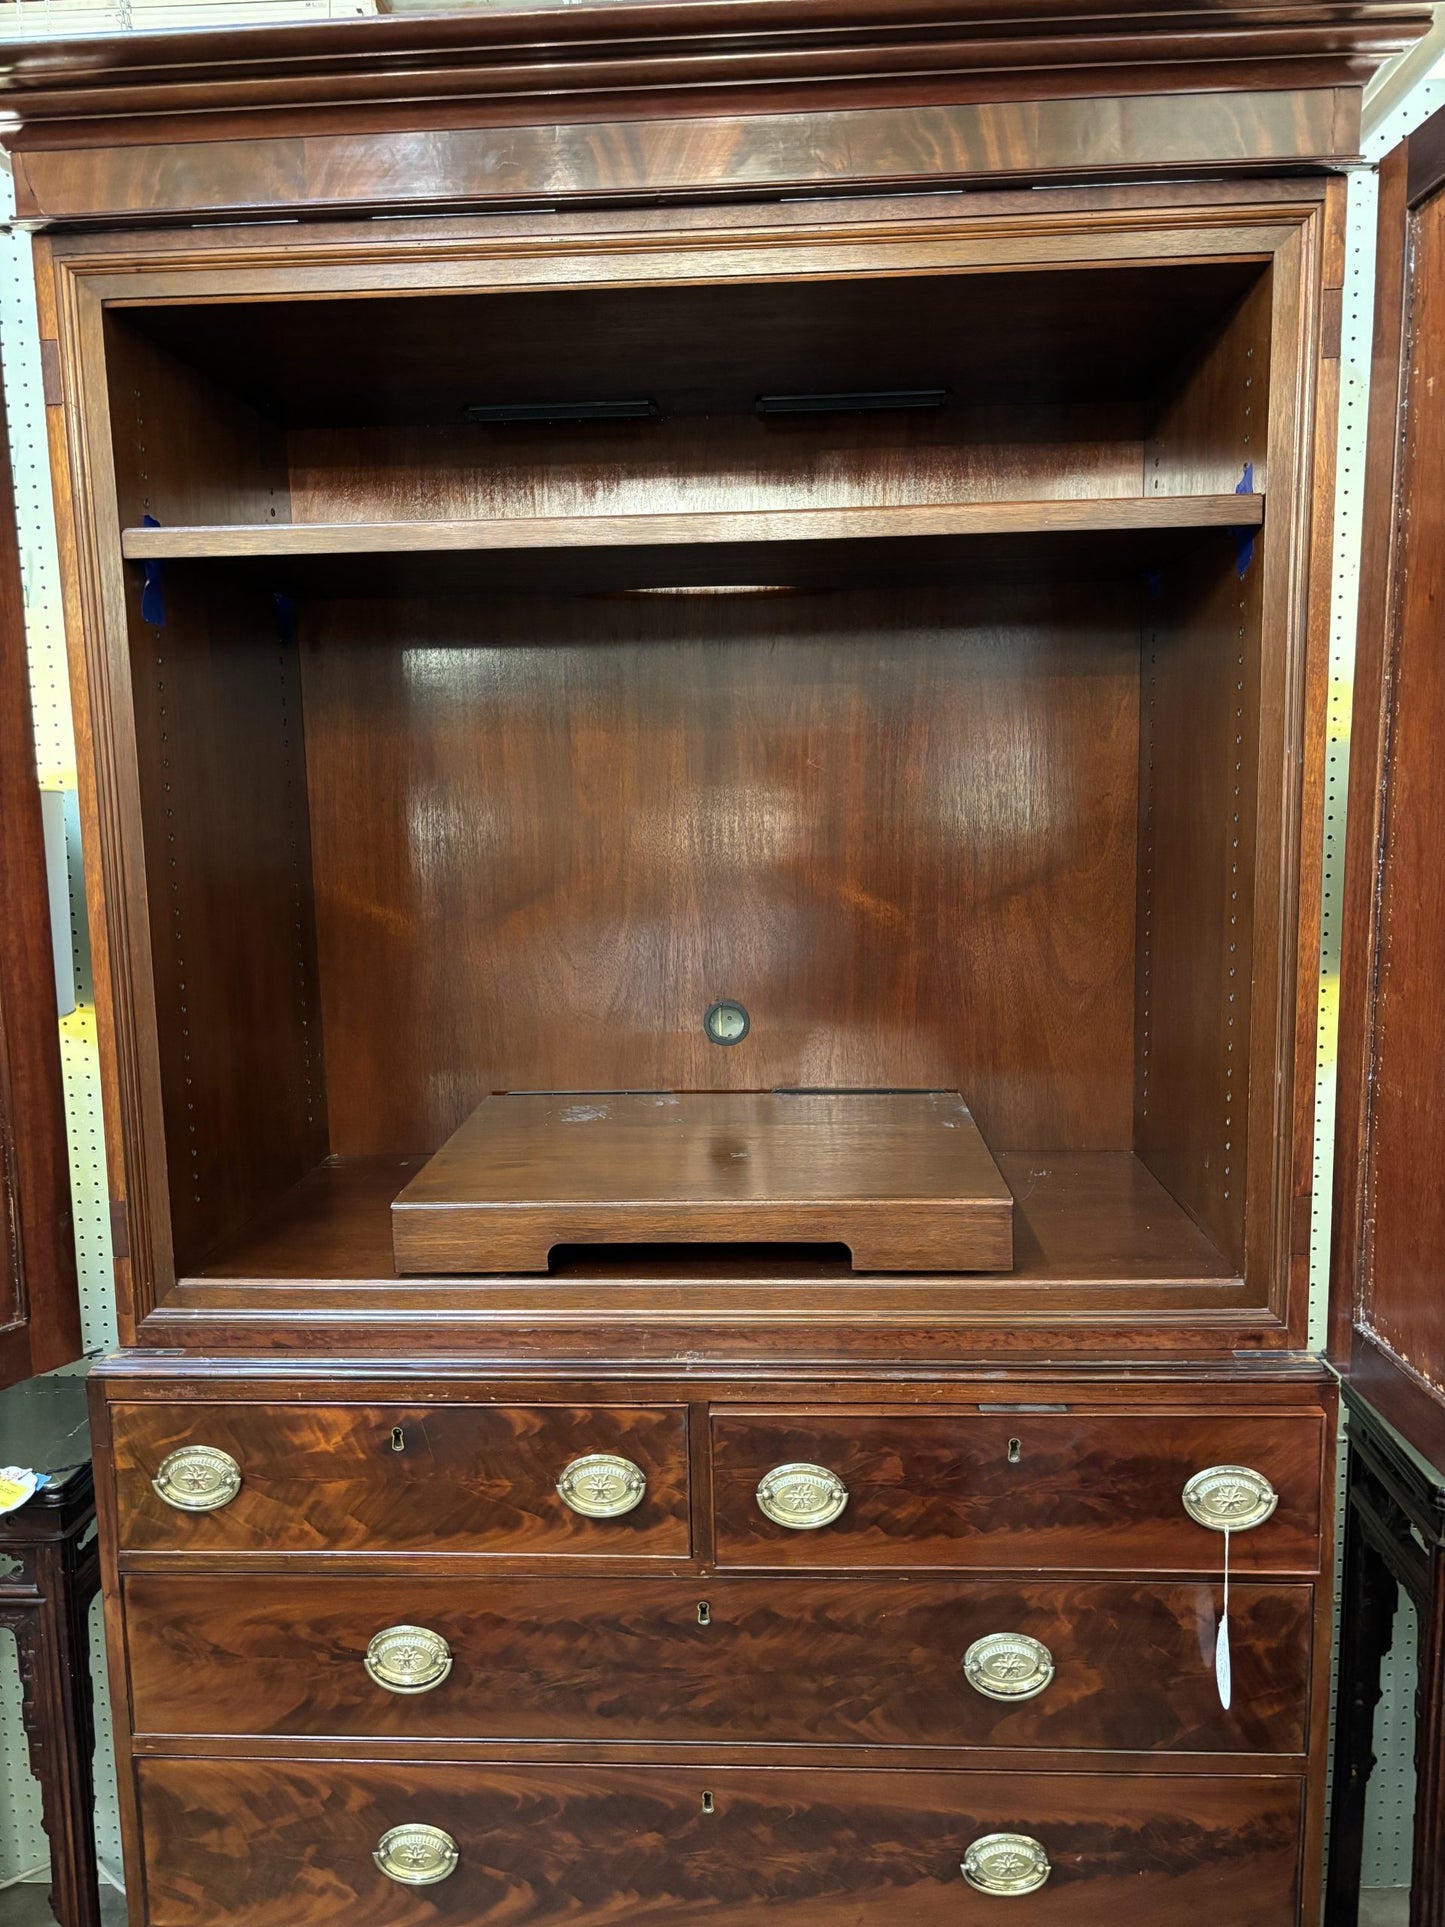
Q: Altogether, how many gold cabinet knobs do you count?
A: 8